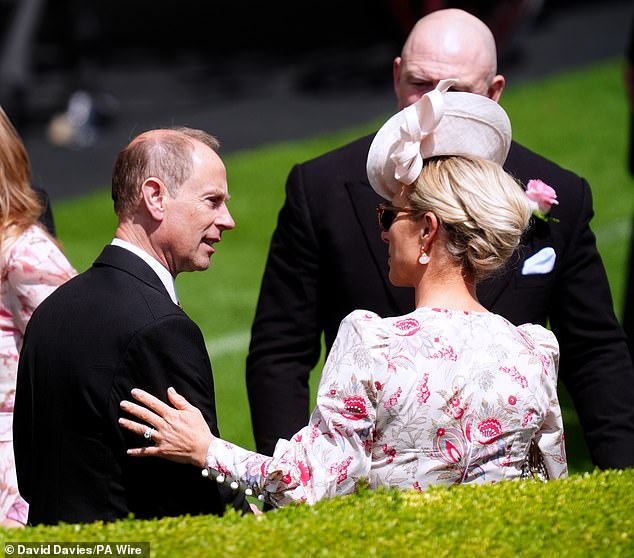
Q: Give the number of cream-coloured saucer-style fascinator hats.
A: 1